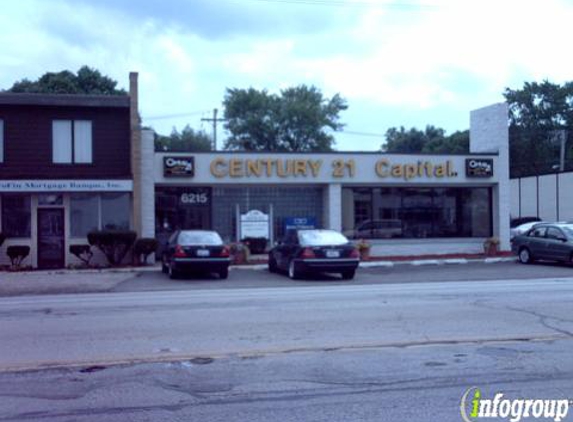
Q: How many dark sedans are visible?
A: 3